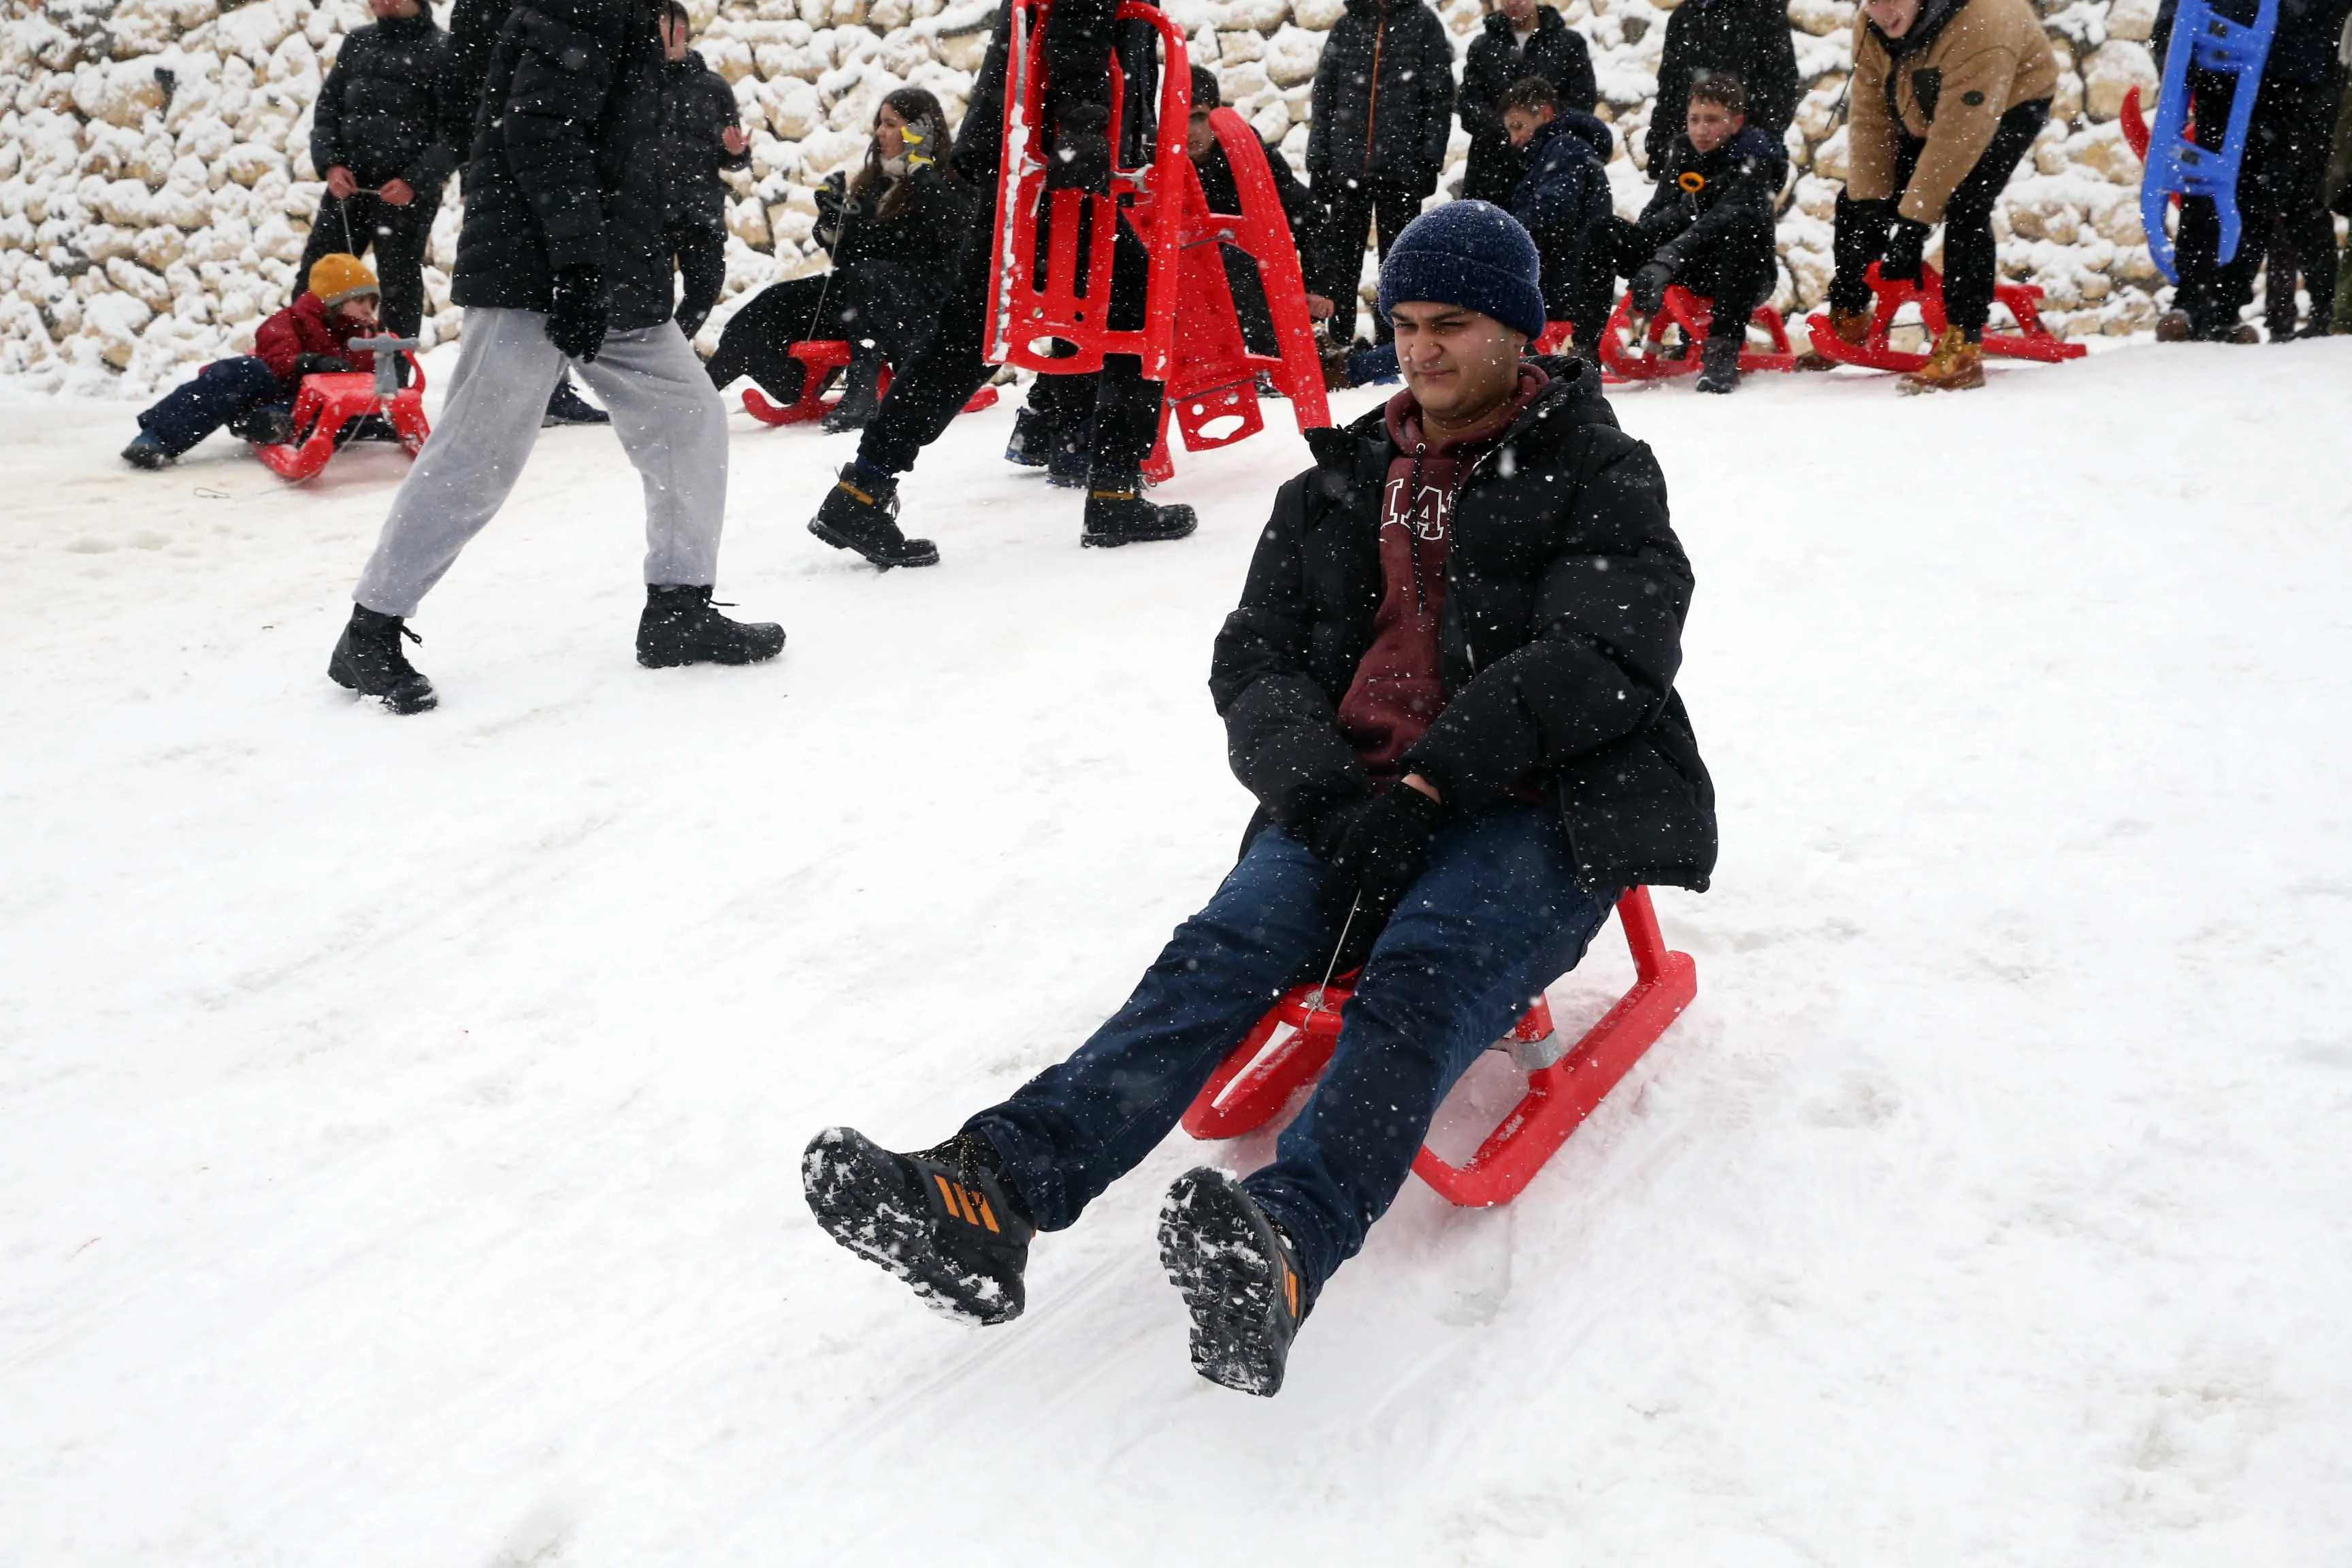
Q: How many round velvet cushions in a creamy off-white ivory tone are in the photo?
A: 0